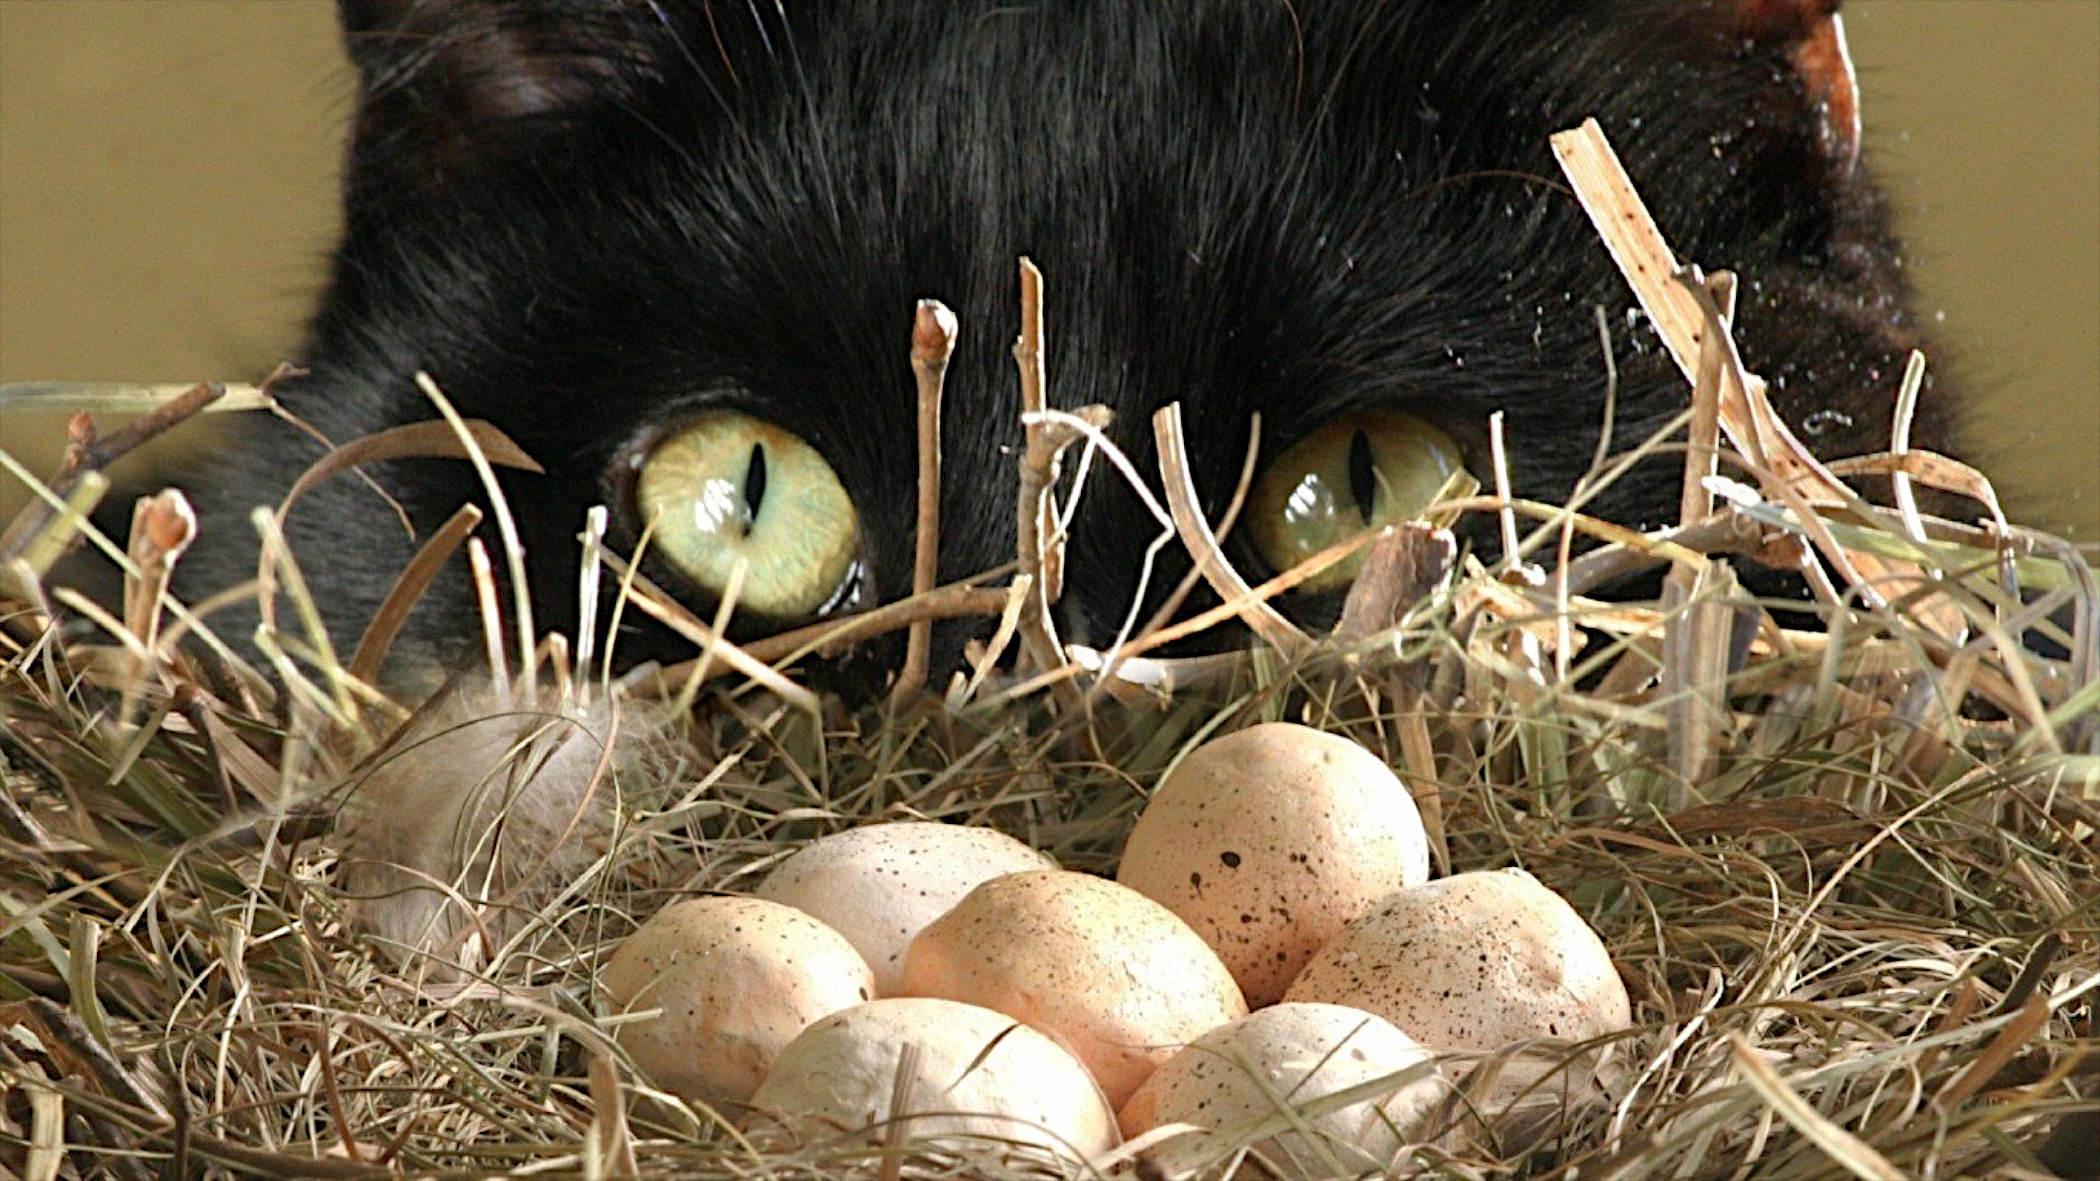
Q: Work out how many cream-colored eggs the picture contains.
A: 7